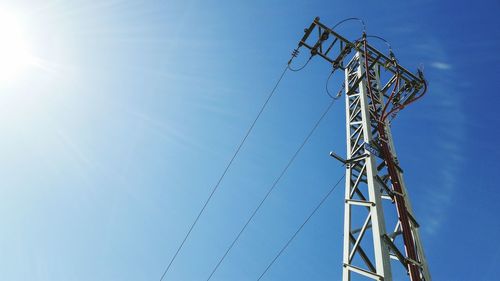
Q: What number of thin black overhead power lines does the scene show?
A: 3